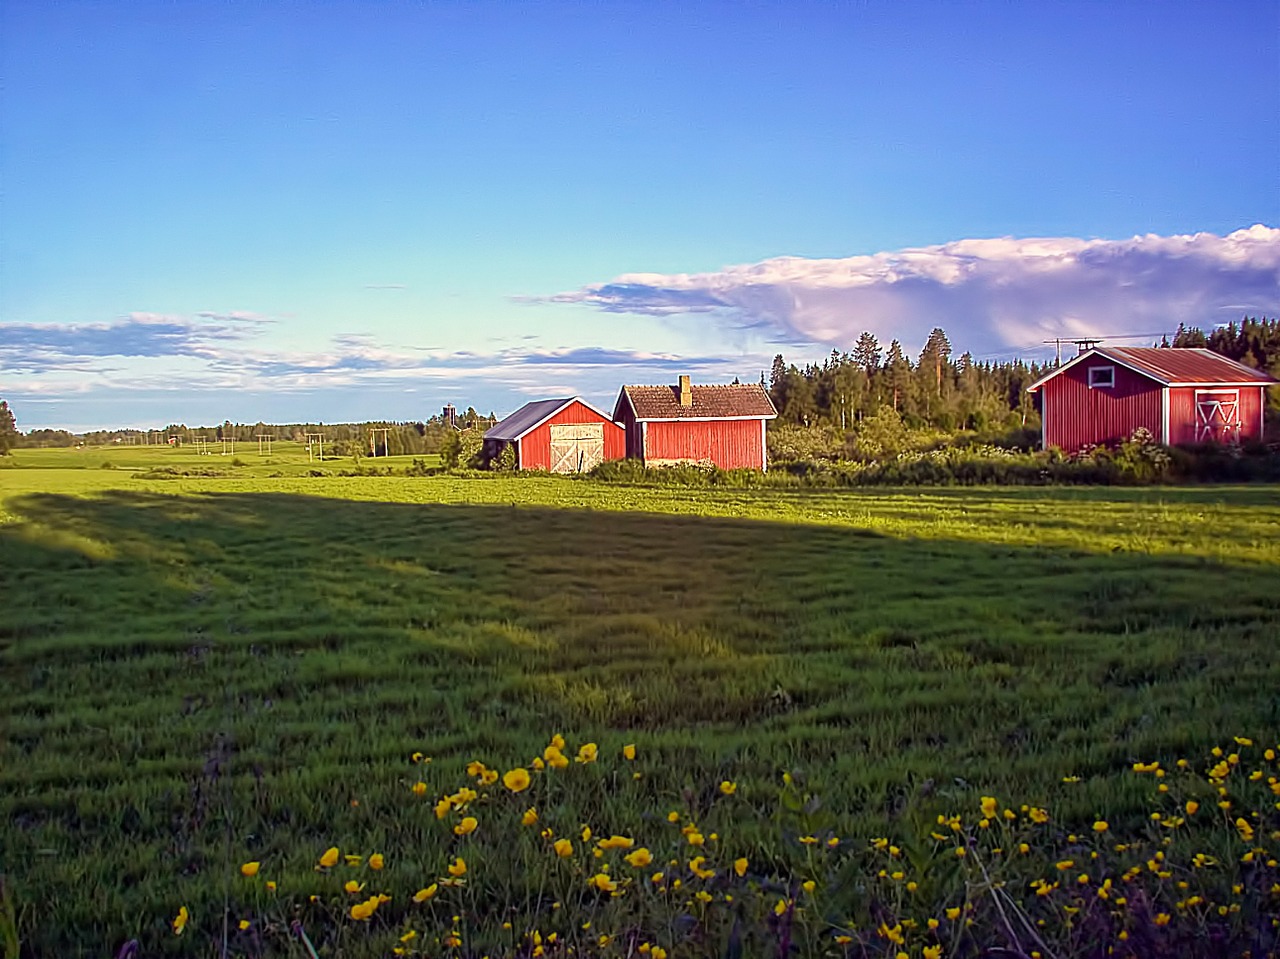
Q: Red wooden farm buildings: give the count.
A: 3